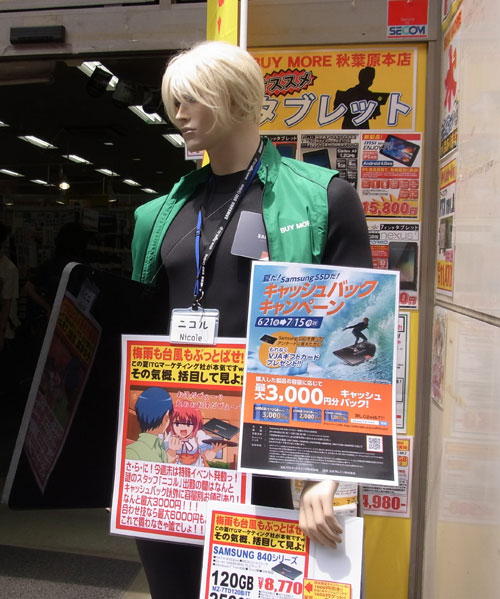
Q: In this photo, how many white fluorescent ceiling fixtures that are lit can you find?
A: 11